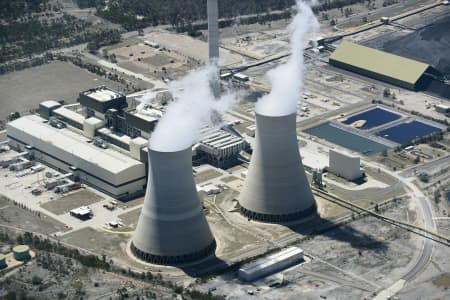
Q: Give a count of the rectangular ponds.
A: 3